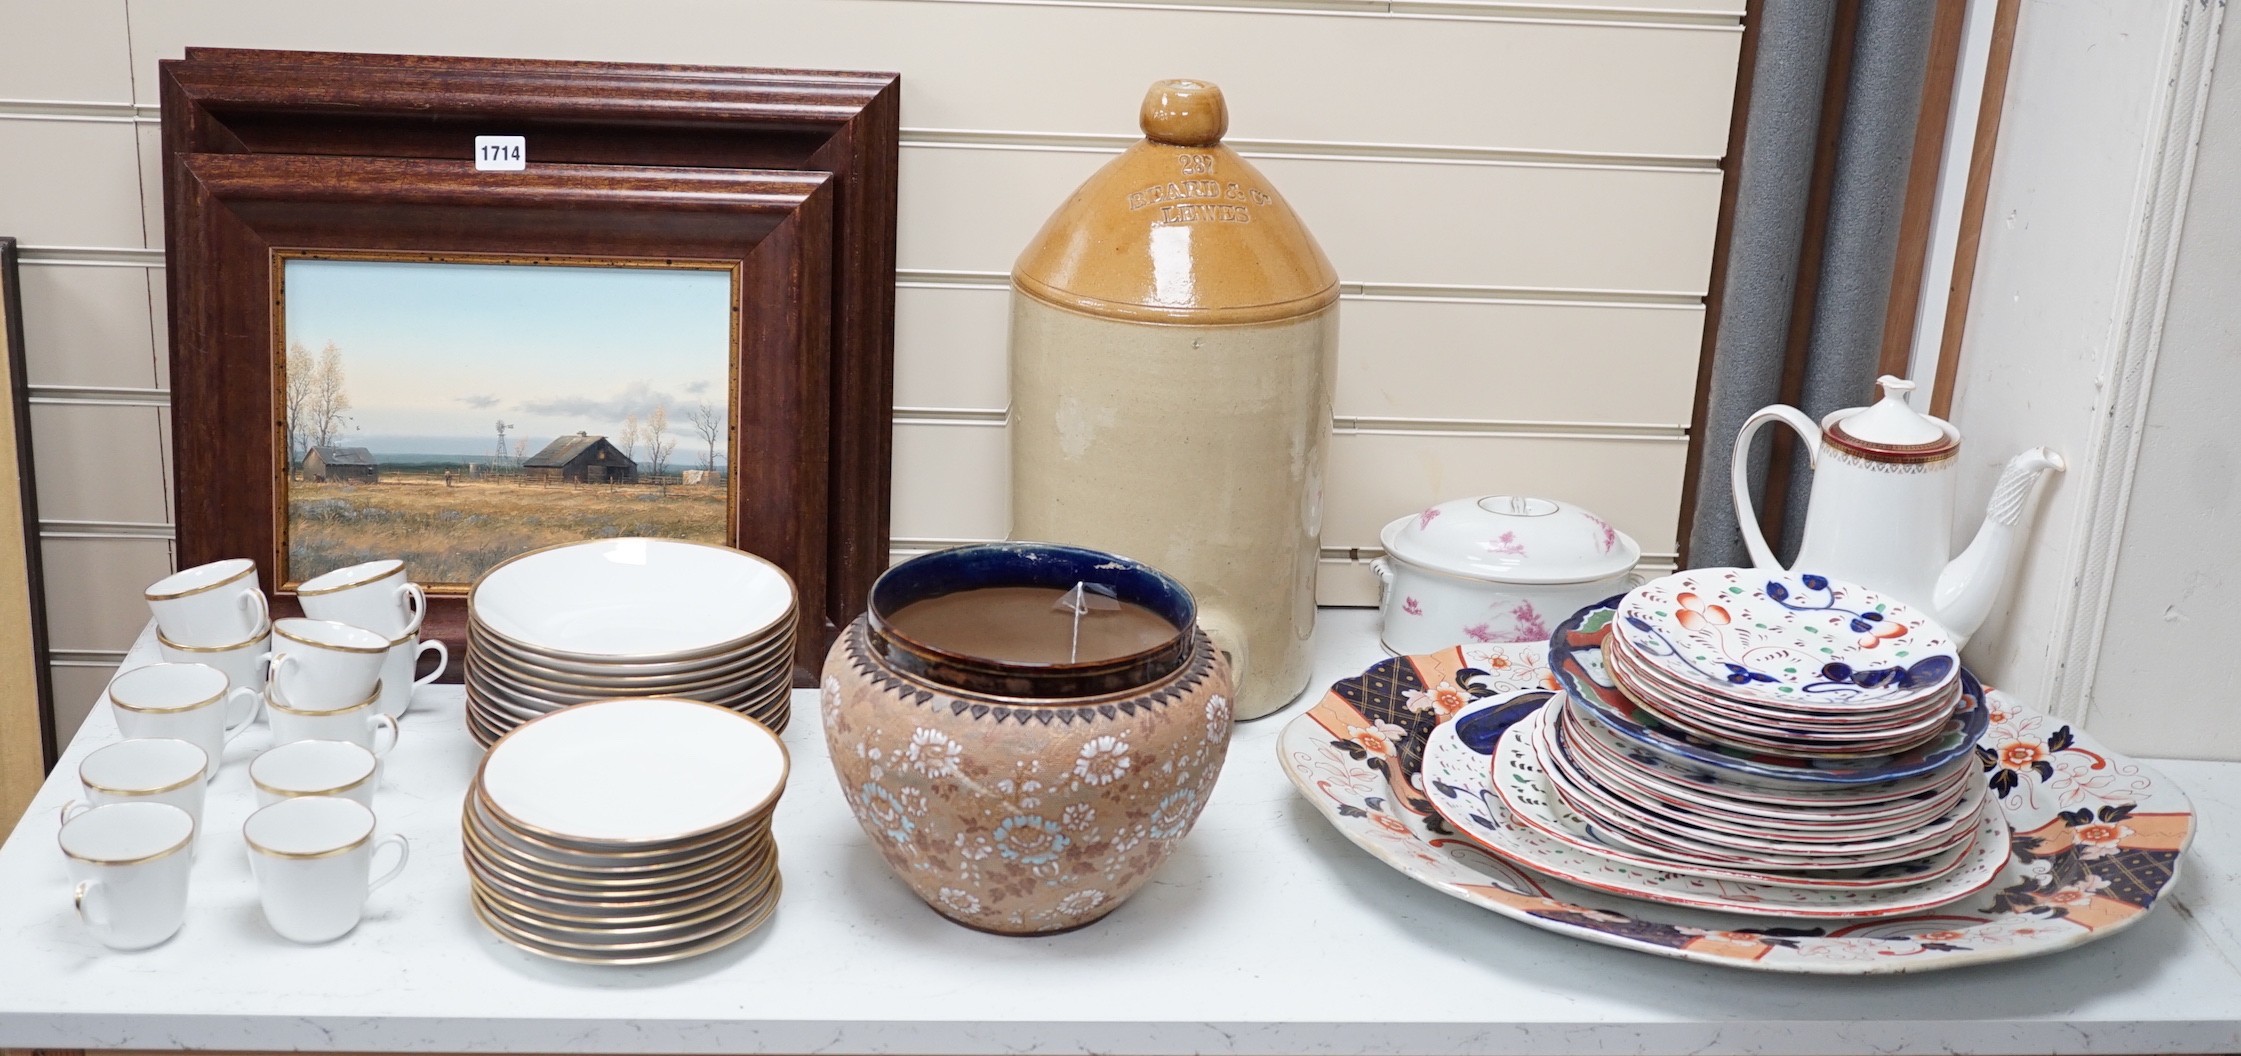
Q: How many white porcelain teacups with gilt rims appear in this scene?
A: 11